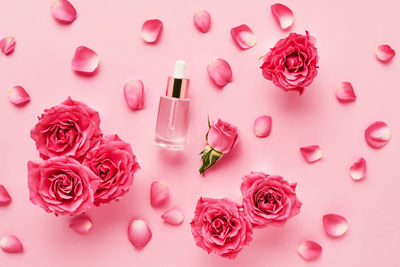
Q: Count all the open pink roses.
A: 6